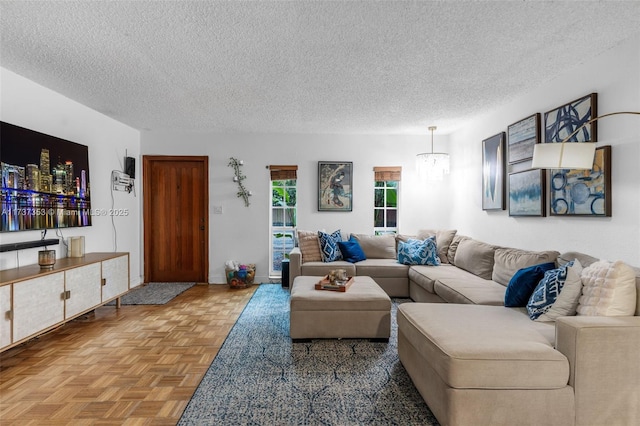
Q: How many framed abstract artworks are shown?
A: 5